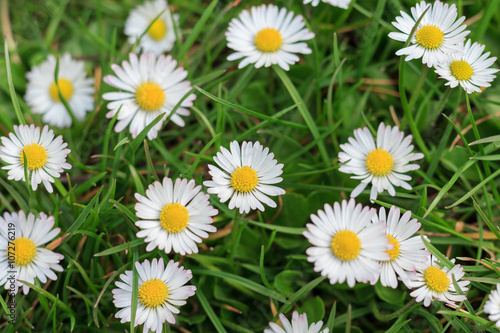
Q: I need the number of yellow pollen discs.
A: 15